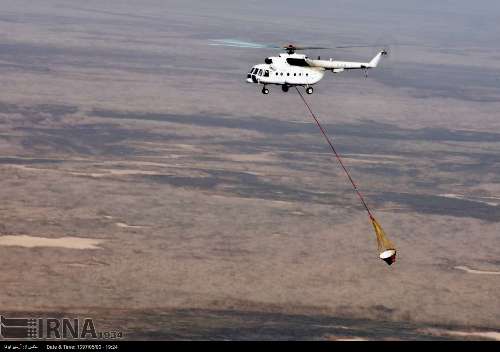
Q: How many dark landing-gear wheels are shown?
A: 3